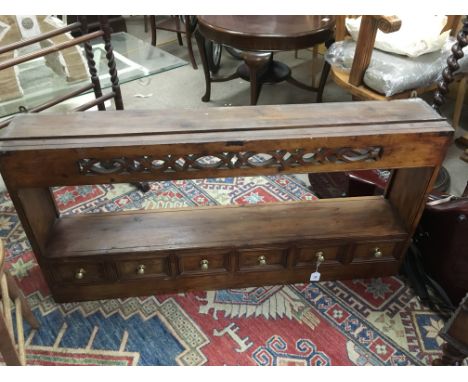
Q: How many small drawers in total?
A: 6